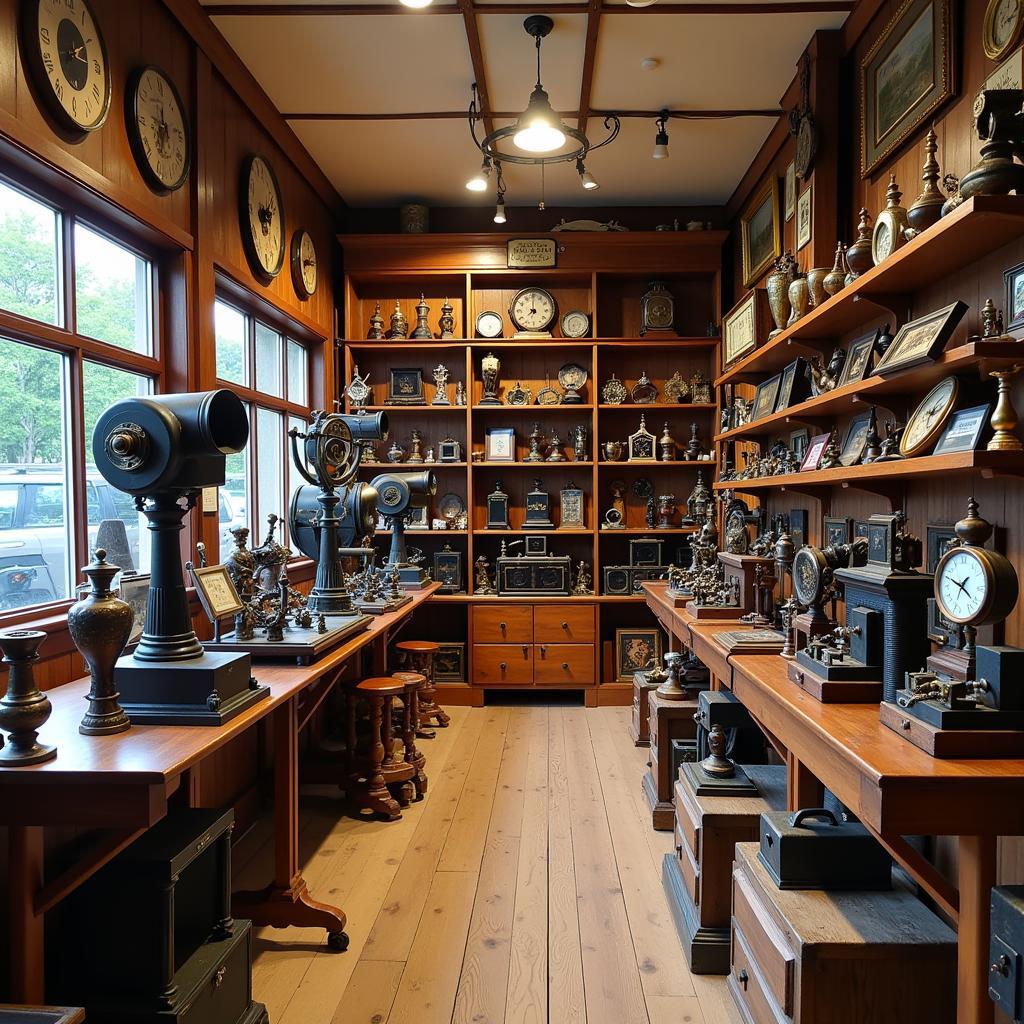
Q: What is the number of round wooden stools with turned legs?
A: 3